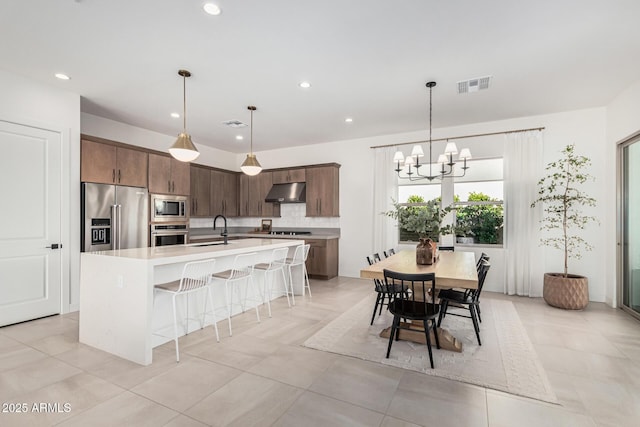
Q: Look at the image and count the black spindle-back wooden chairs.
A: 6